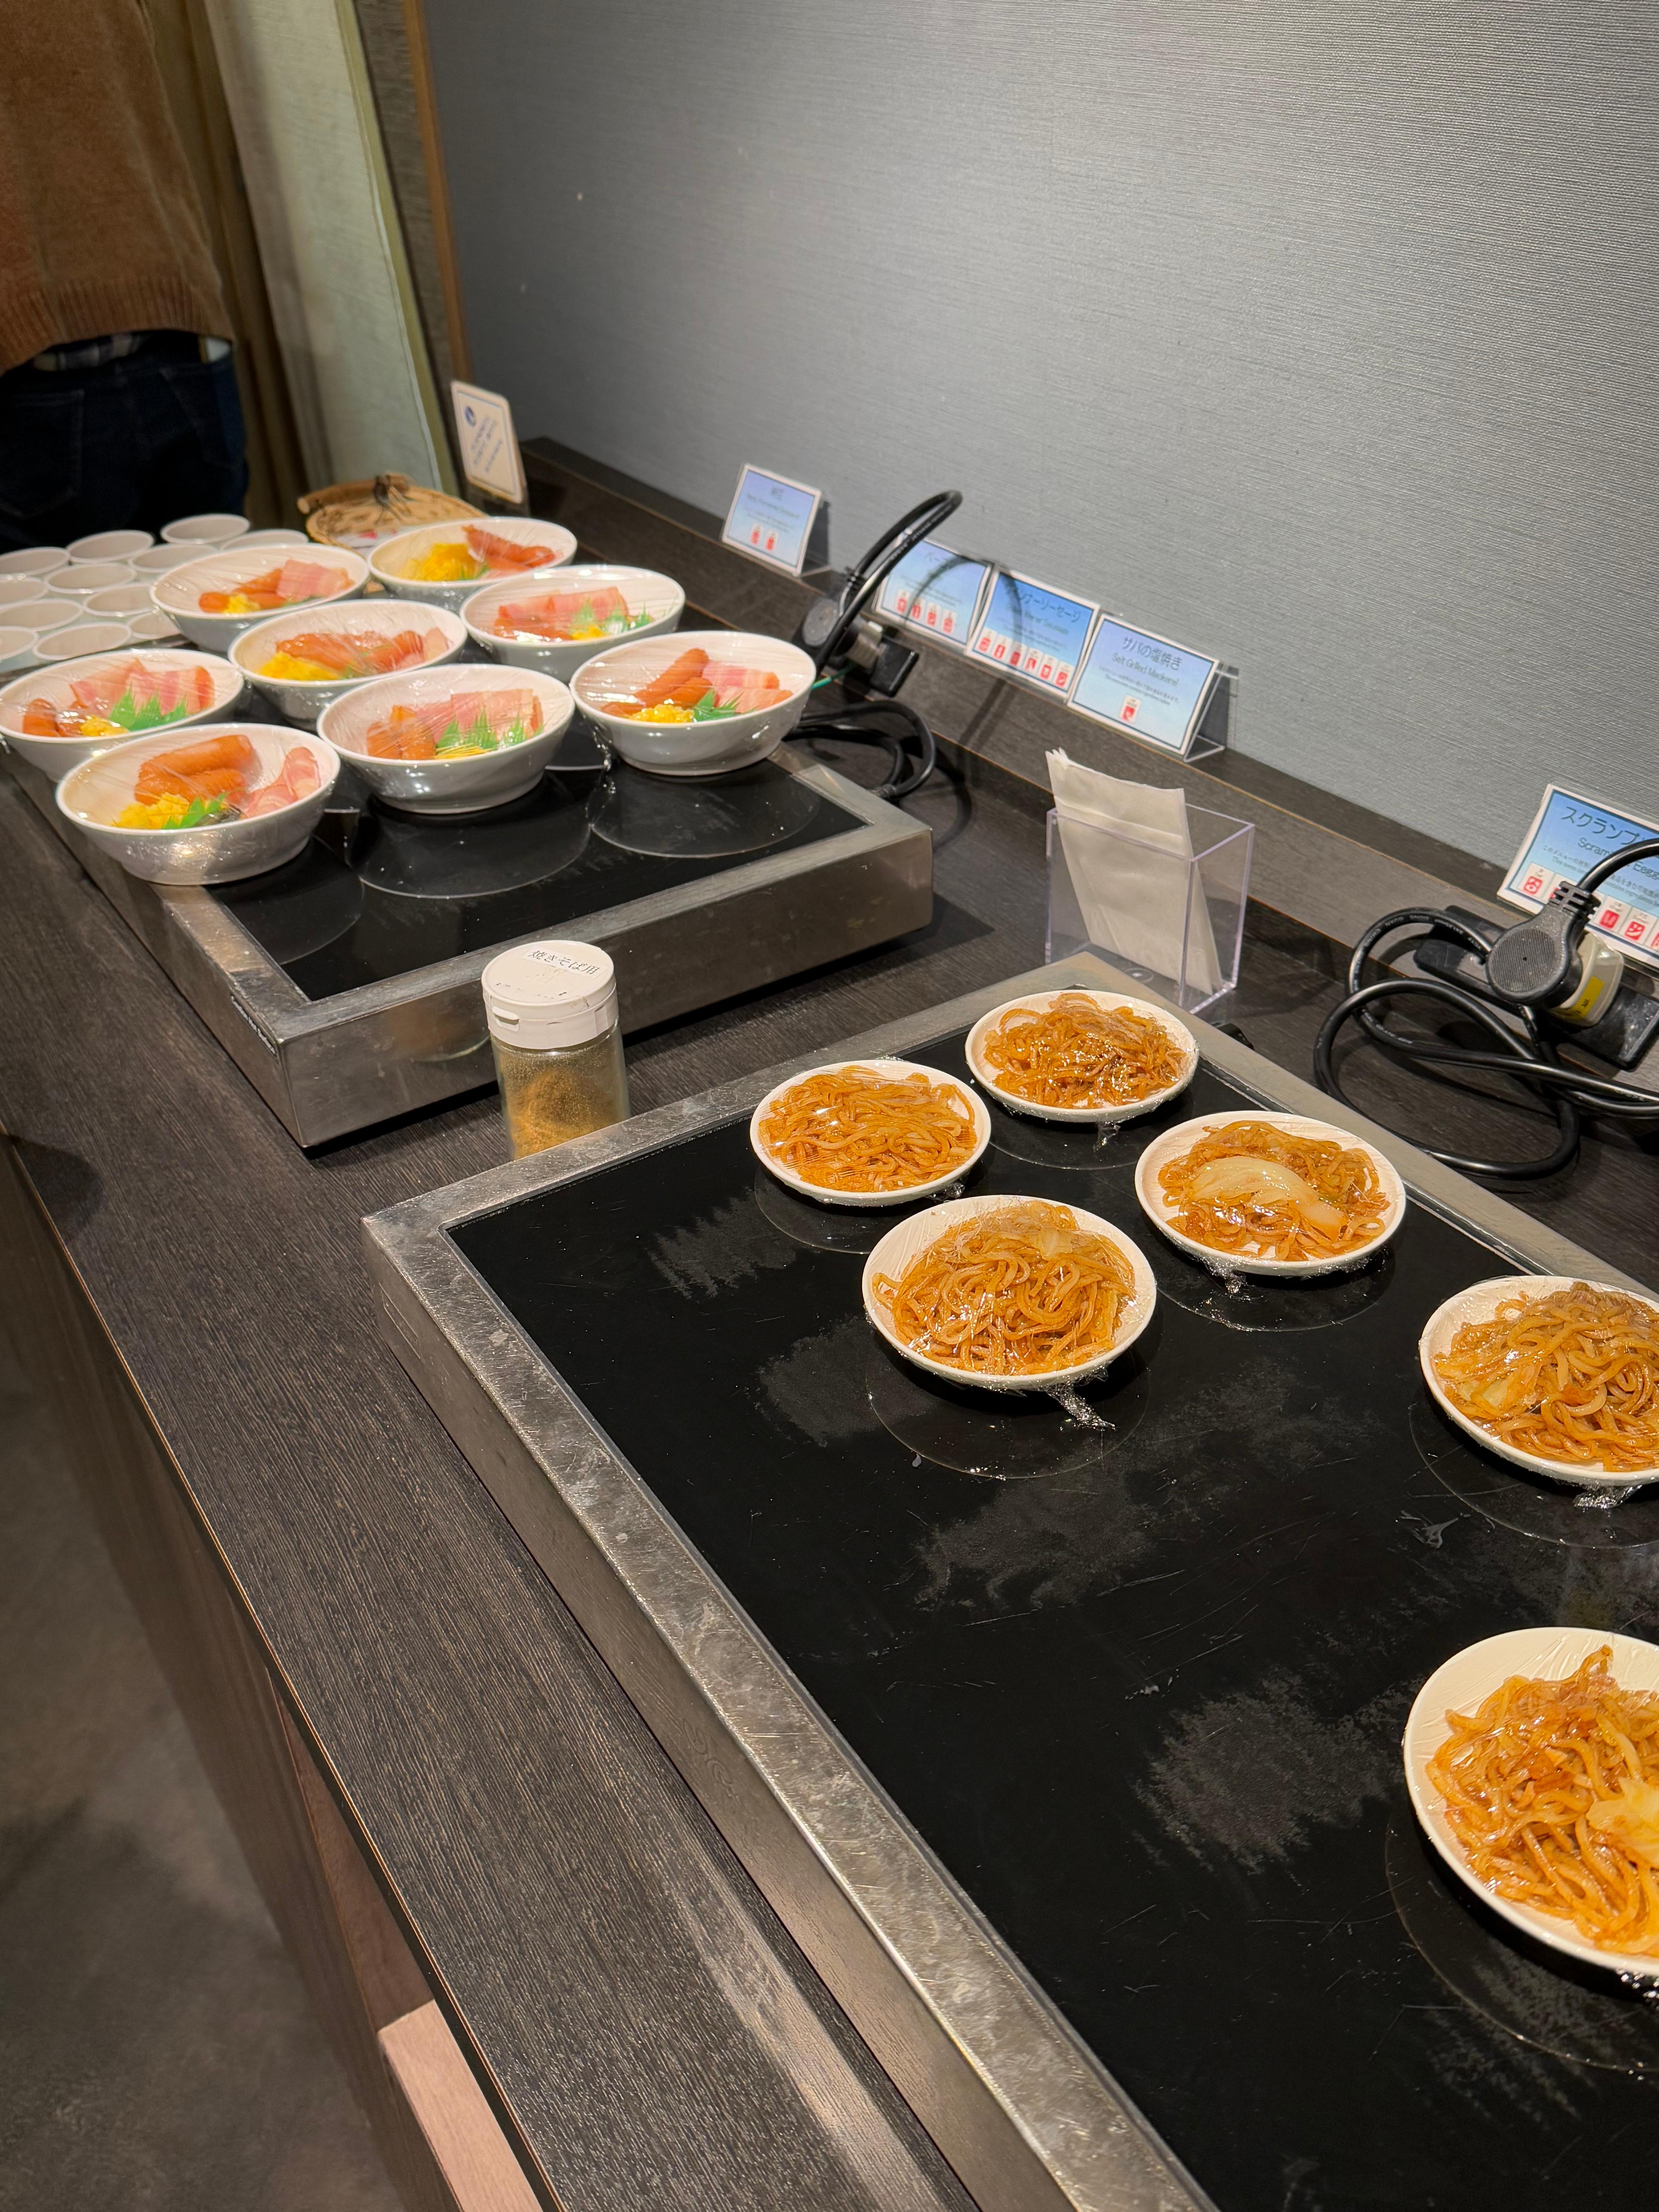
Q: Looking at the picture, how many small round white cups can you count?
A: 12